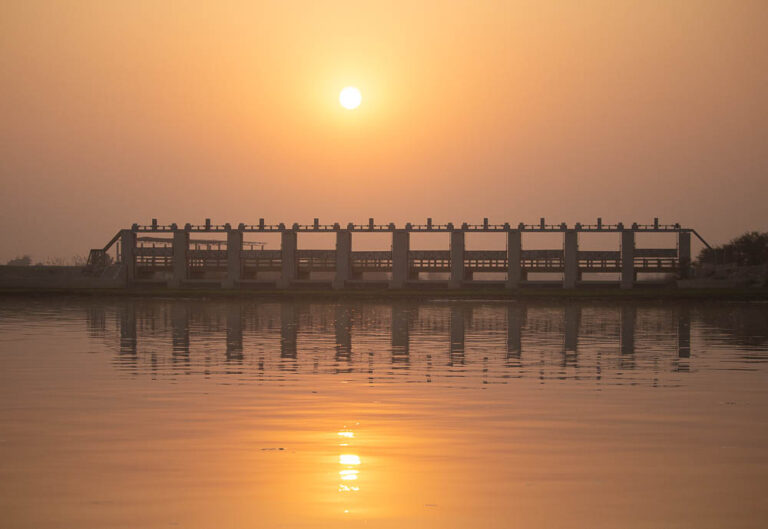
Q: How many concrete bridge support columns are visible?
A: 11